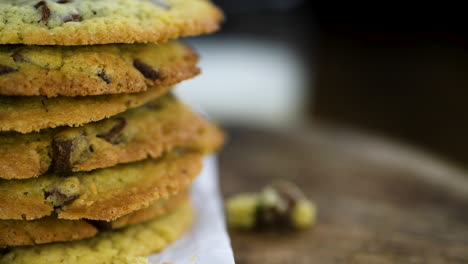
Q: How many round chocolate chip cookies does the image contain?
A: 7